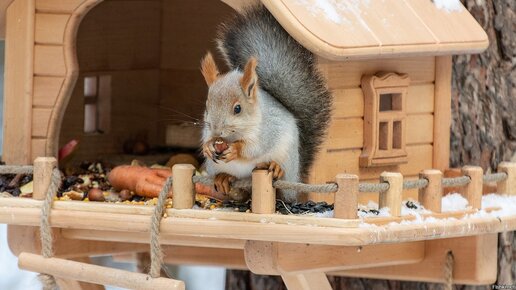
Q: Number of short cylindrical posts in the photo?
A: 8